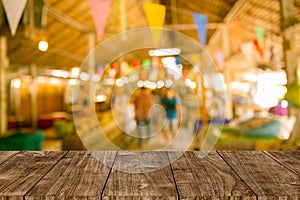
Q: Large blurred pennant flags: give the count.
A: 4